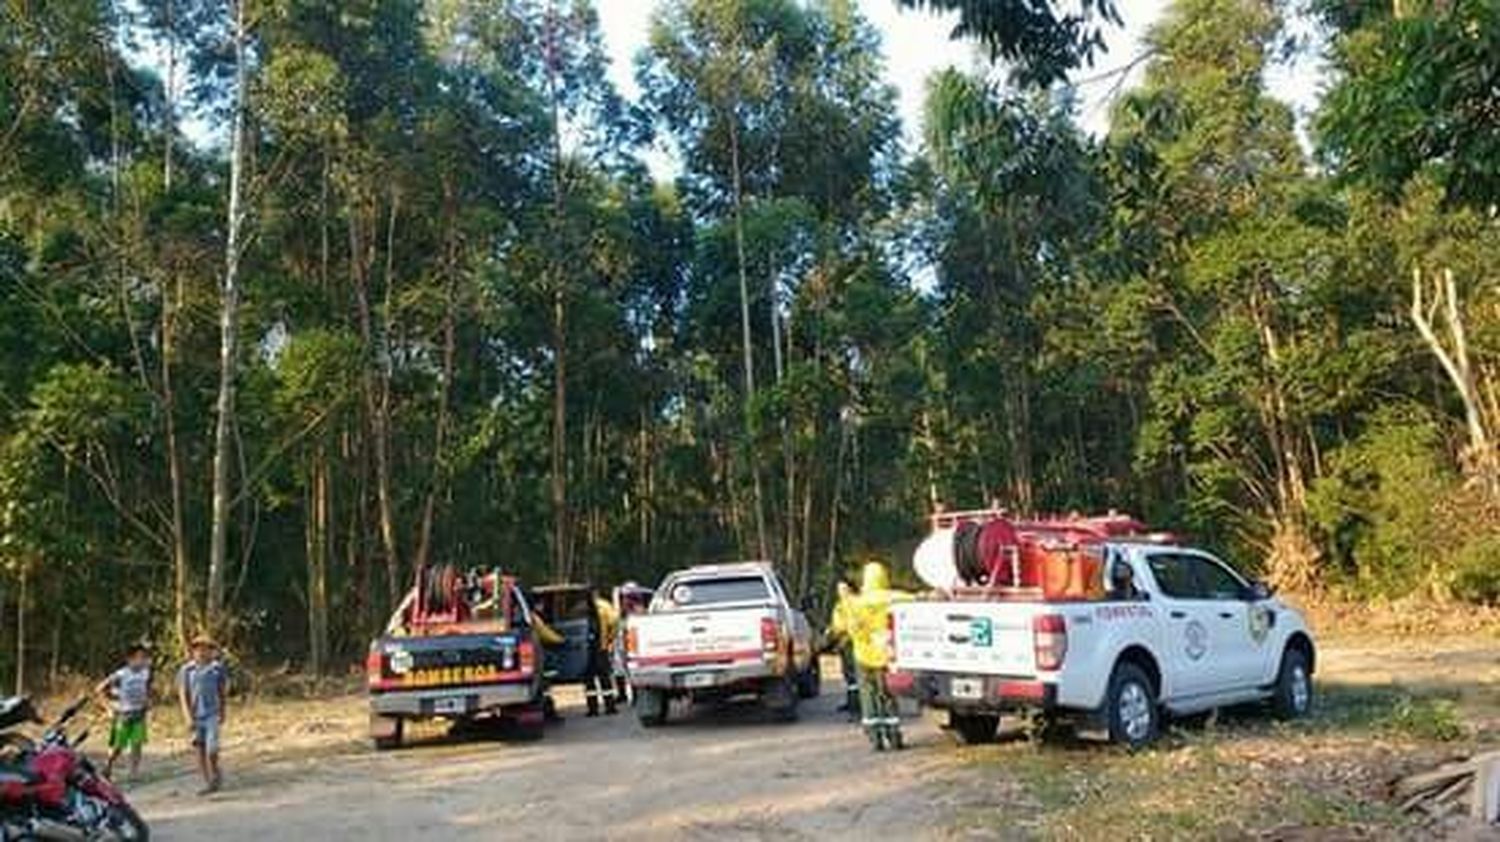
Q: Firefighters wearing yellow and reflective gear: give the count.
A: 3